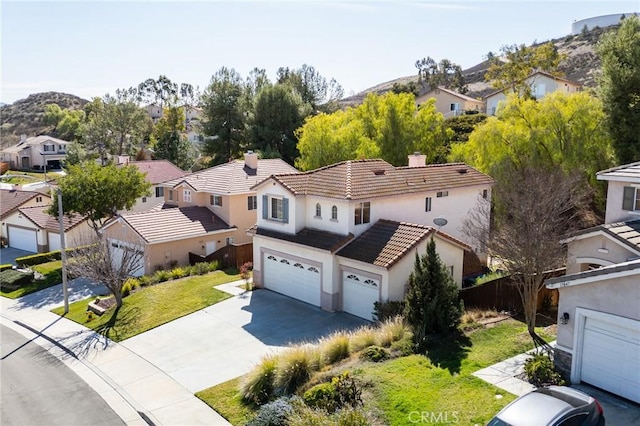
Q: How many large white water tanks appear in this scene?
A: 1